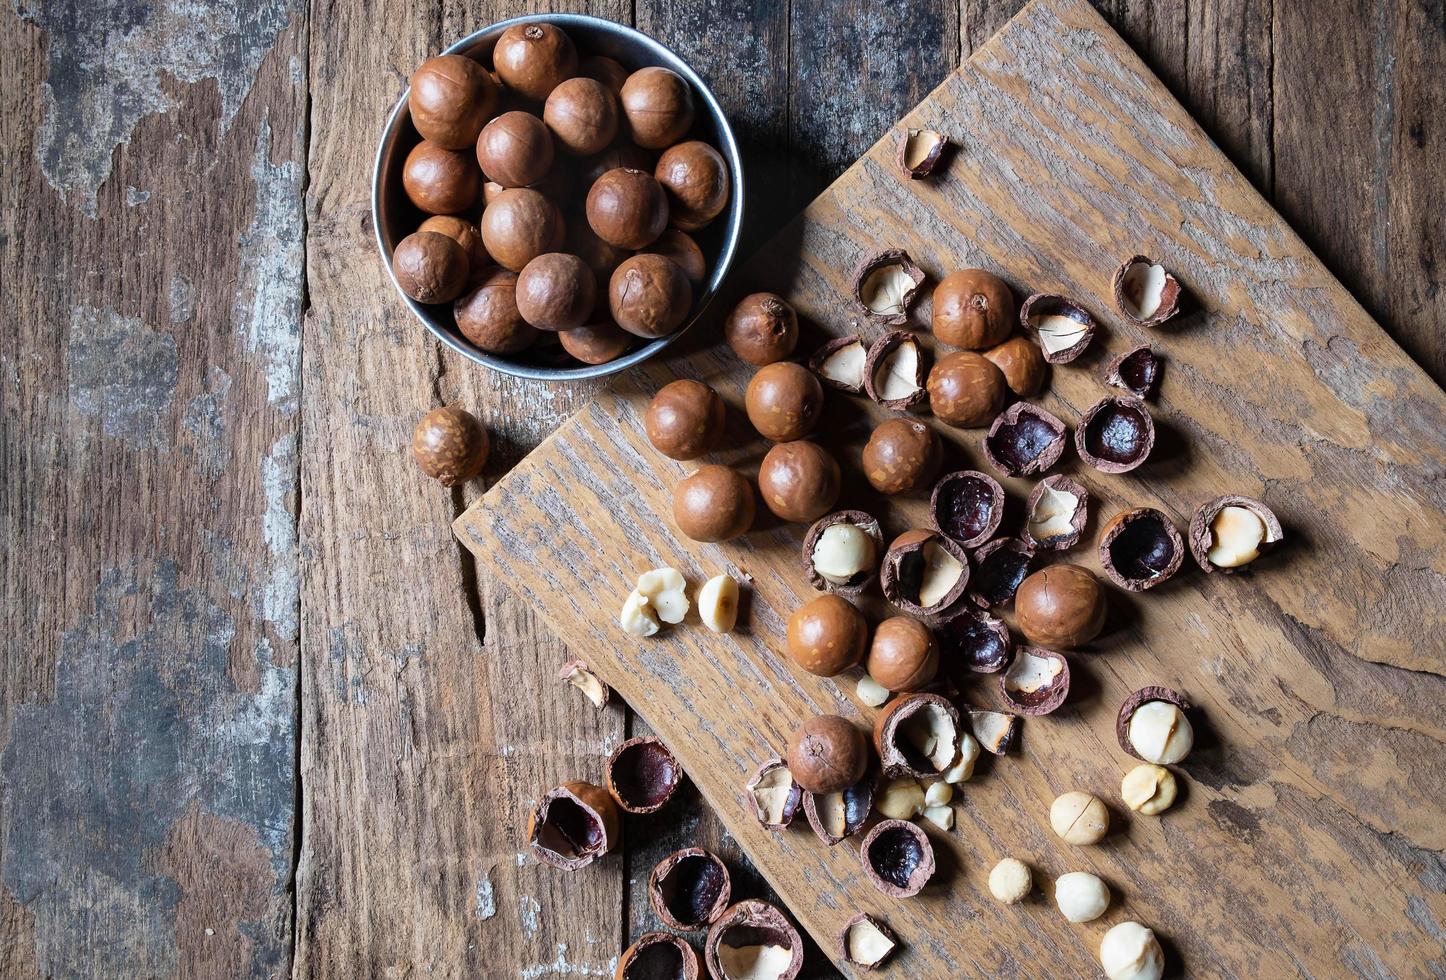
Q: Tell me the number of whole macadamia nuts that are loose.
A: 14